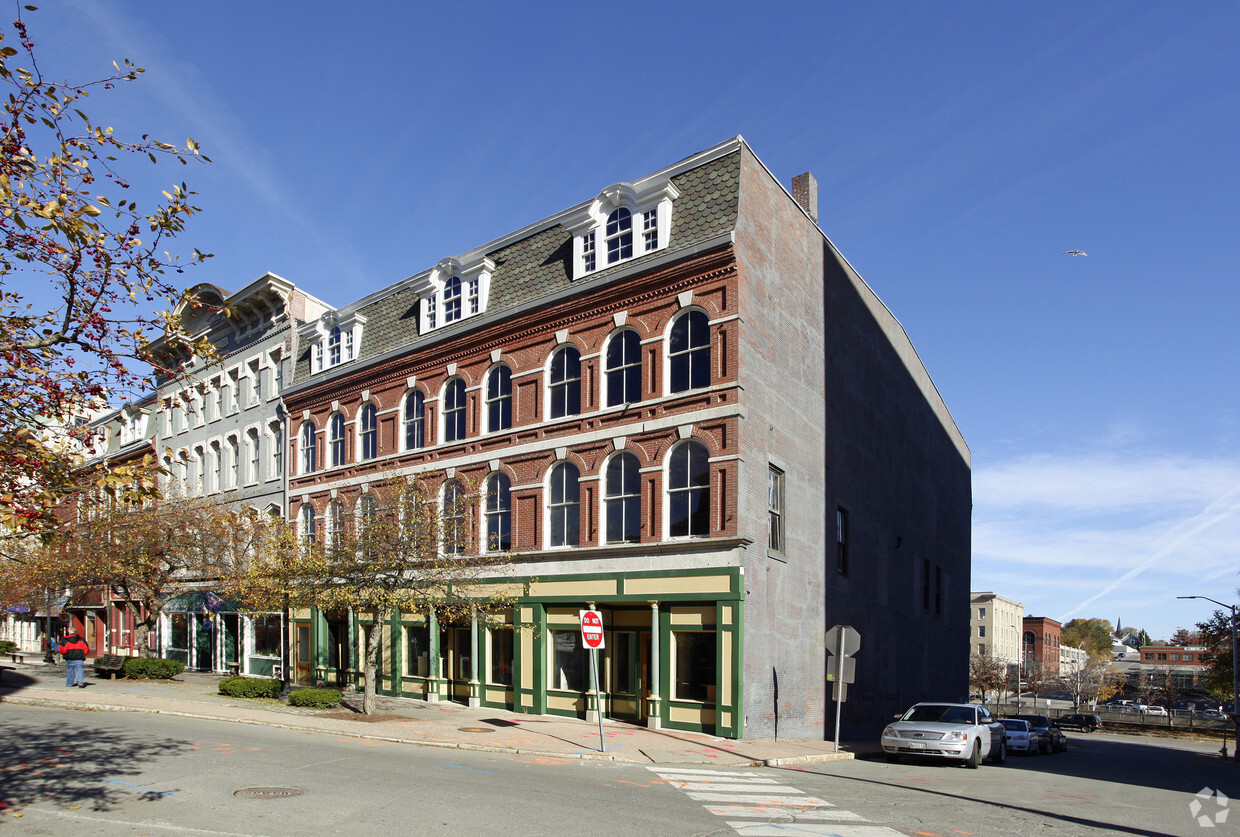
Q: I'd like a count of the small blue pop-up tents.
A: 0